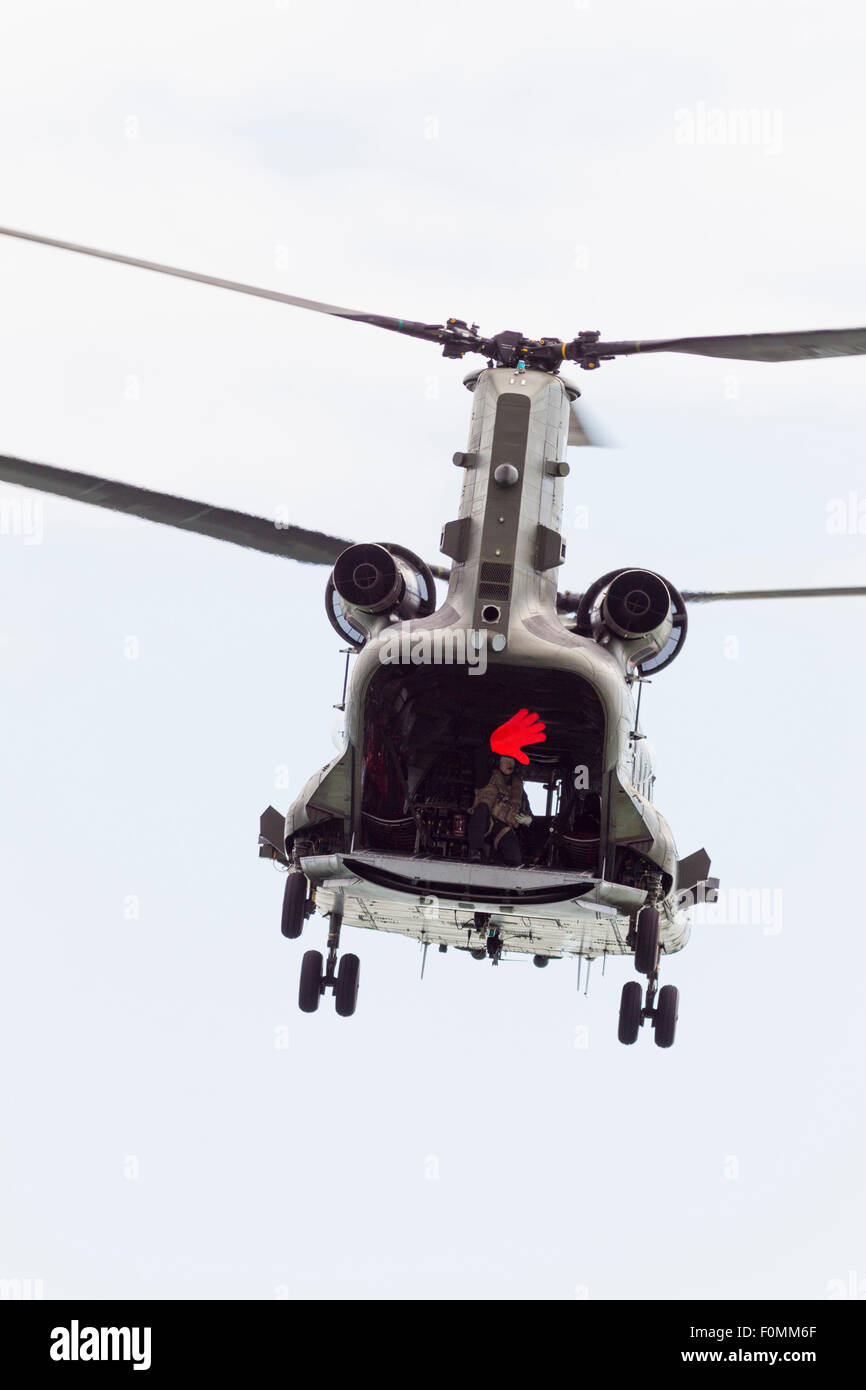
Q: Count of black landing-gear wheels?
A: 6